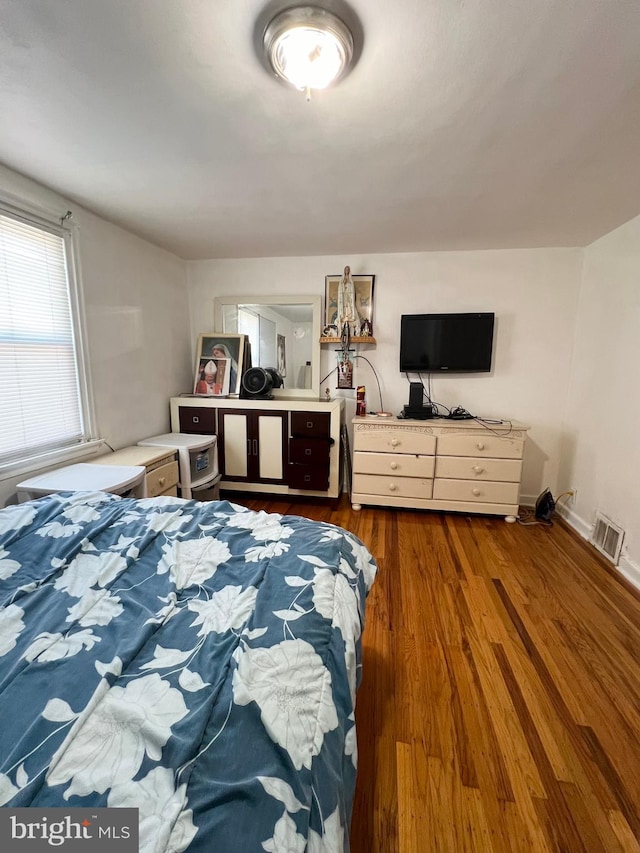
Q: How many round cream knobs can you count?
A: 7